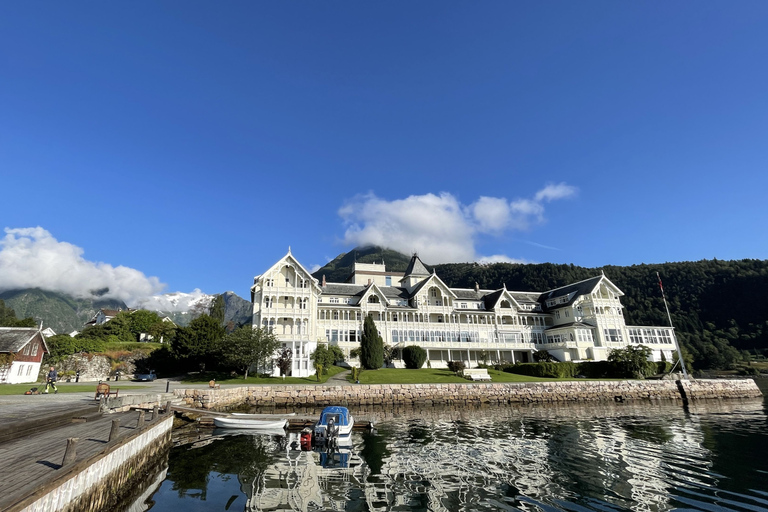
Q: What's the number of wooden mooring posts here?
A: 5